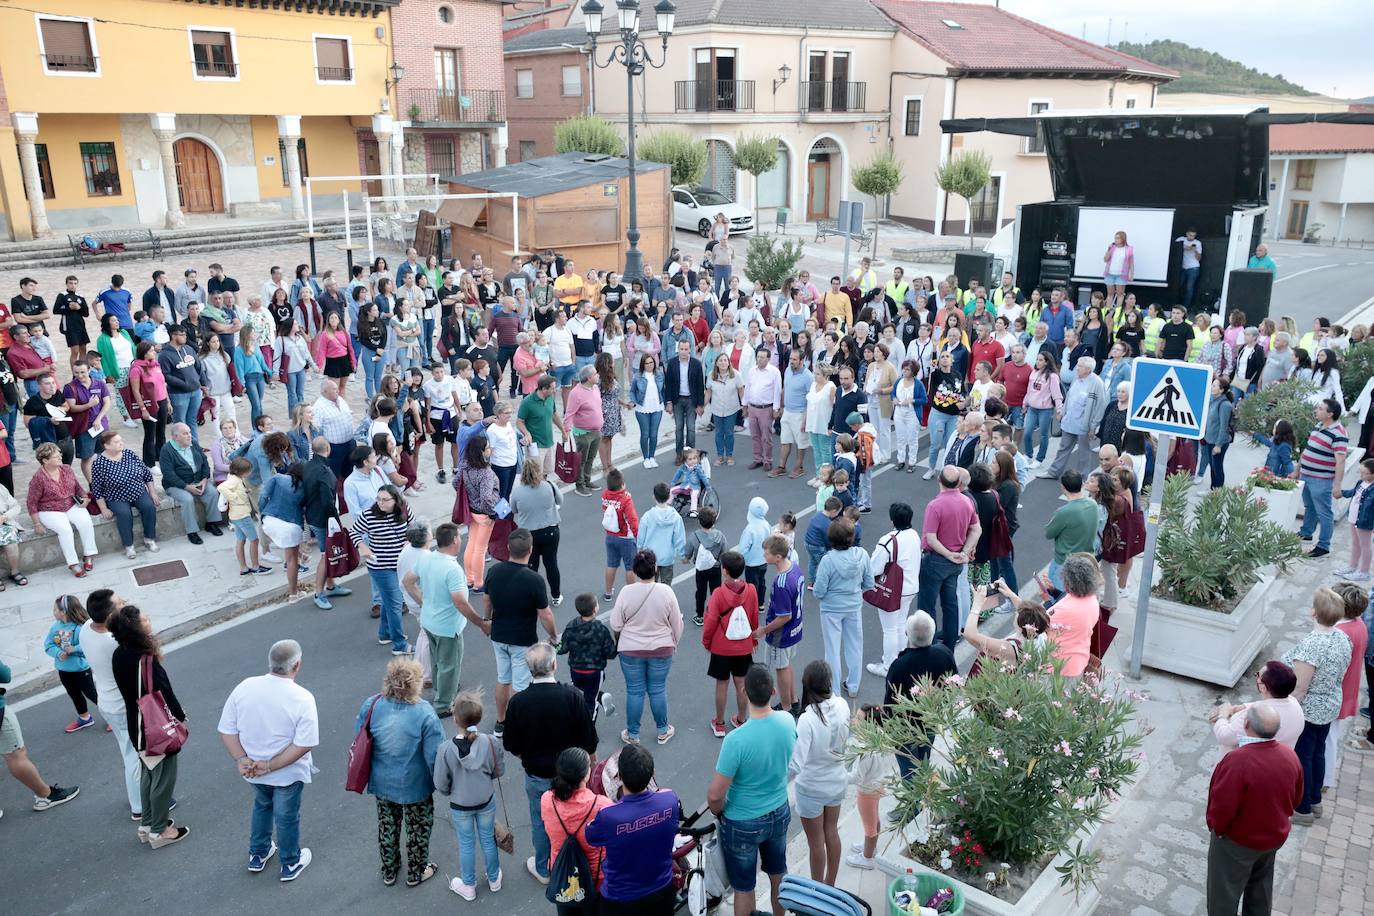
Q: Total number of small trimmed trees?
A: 5